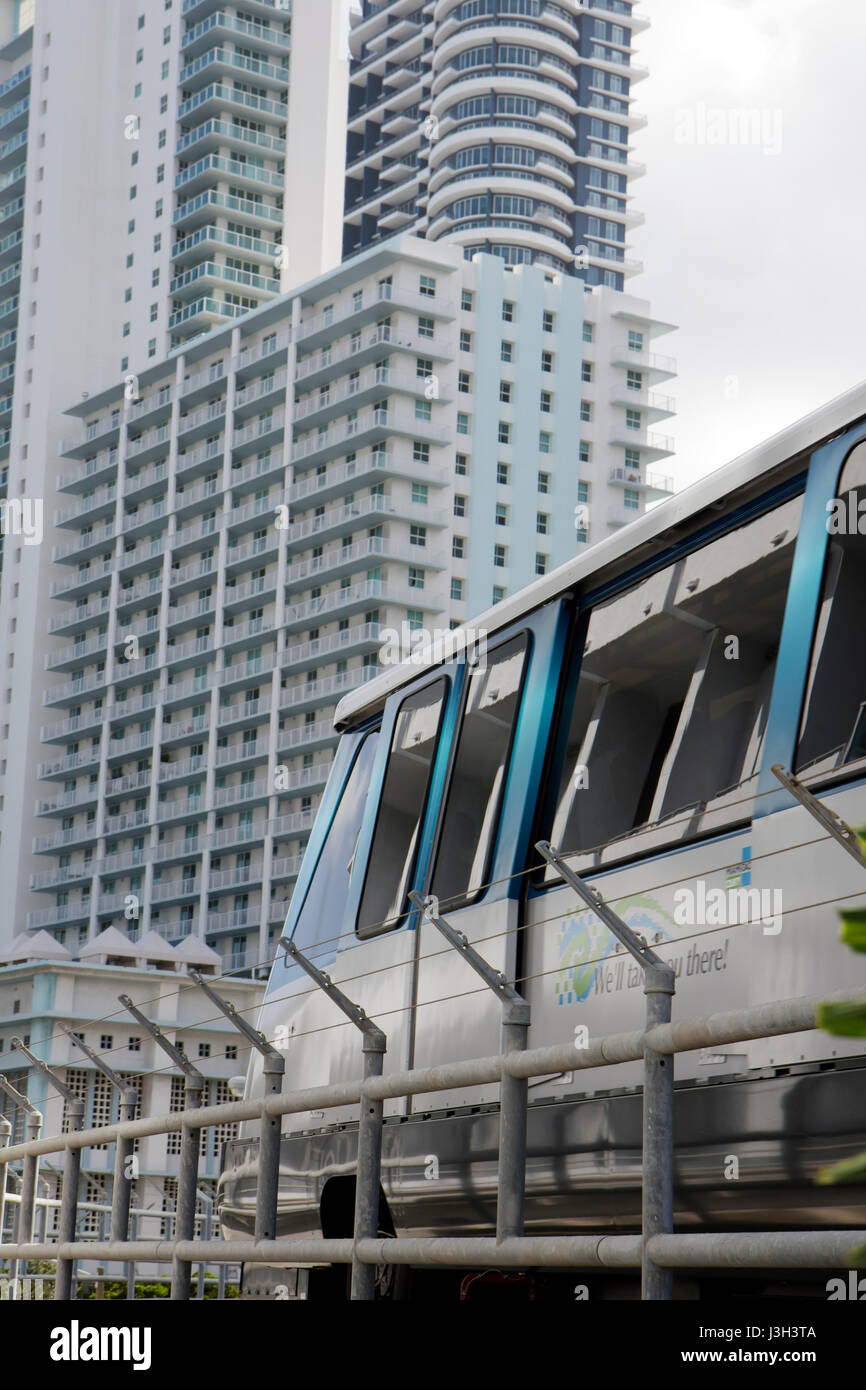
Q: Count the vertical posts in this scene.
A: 9